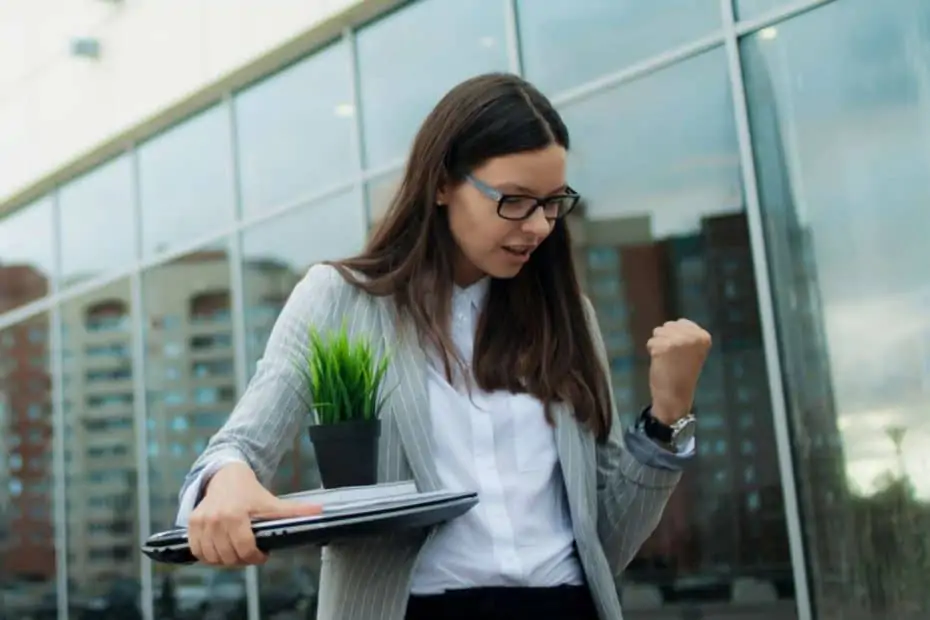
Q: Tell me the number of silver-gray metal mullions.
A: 6